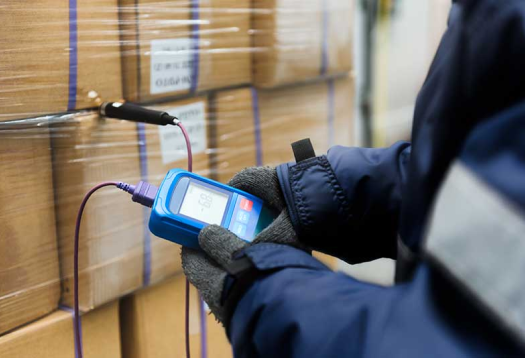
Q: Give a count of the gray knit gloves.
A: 2